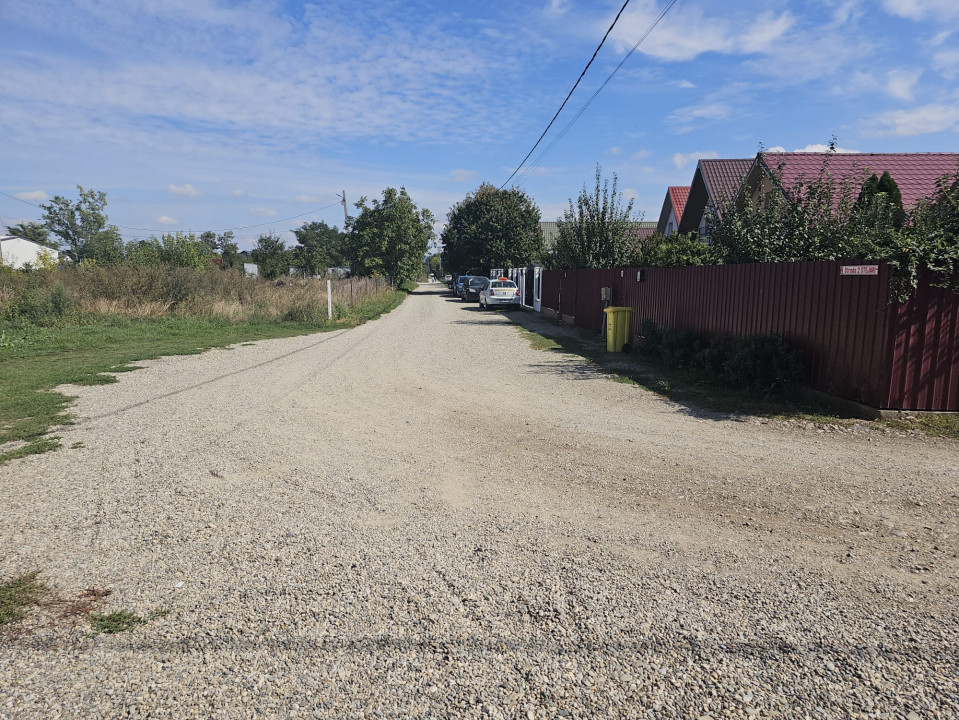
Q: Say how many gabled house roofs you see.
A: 3